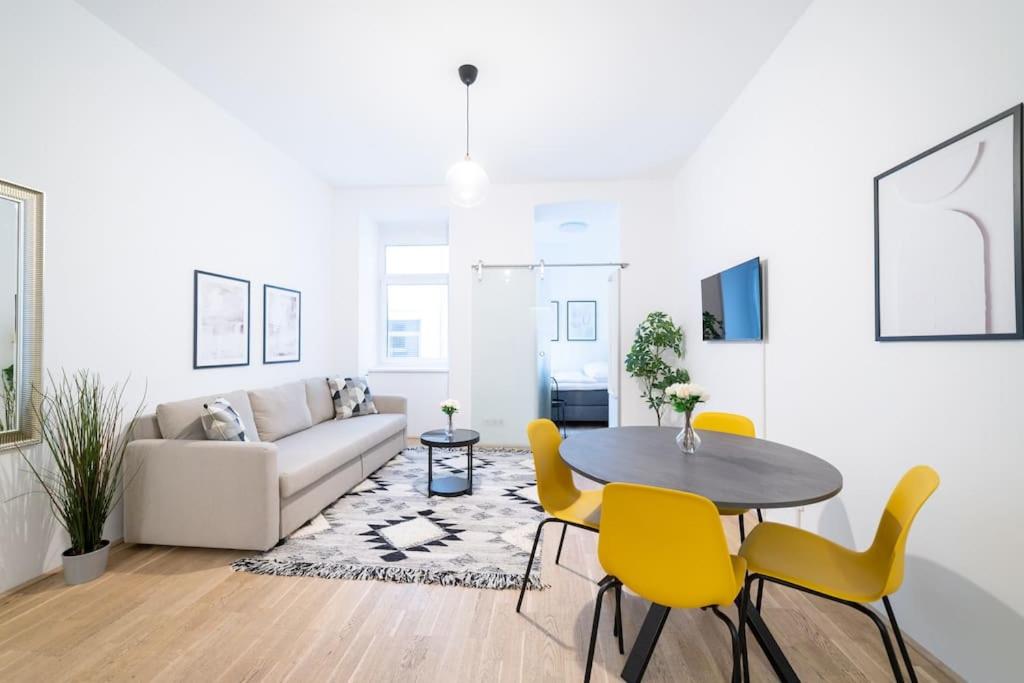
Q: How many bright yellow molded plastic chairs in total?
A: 4